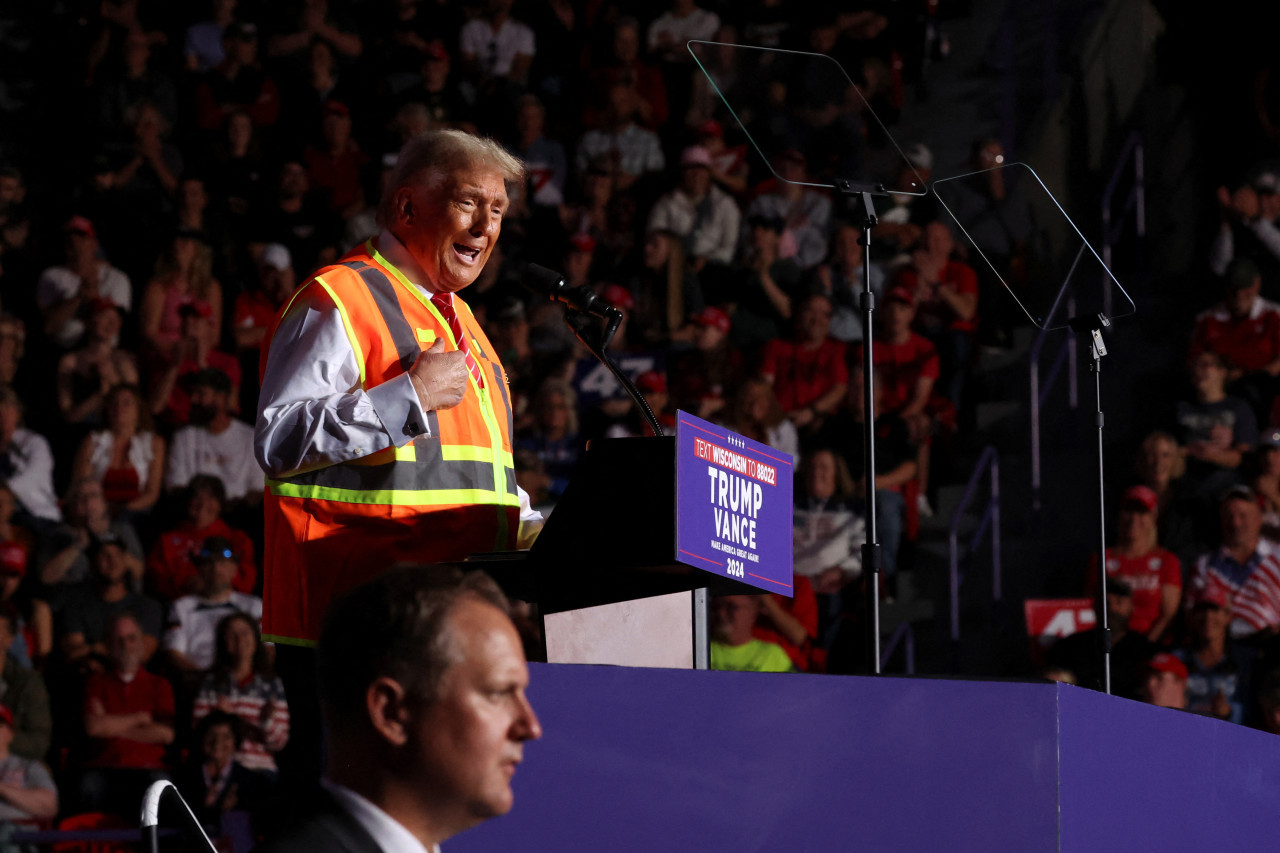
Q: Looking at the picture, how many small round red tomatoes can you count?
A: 0